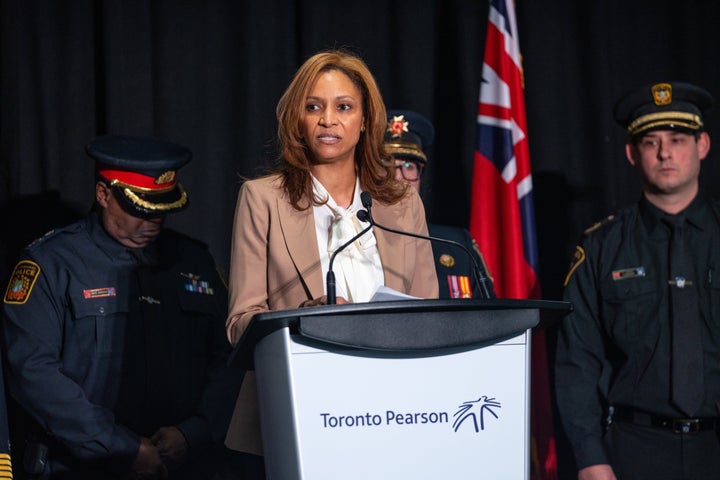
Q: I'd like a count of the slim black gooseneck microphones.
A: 2